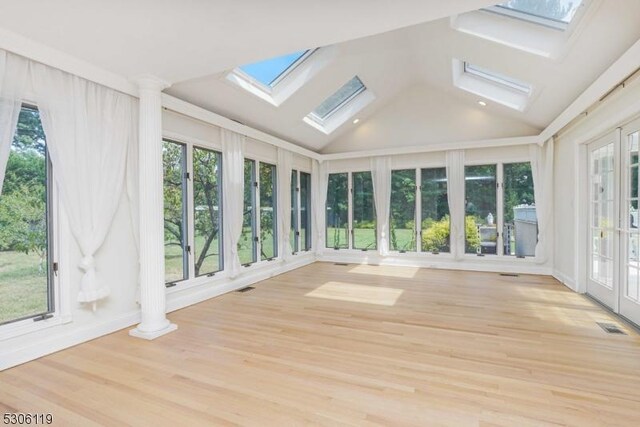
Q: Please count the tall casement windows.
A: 13